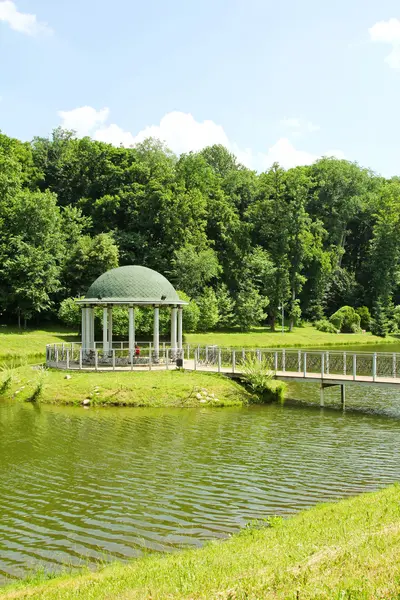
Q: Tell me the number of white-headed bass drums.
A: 0